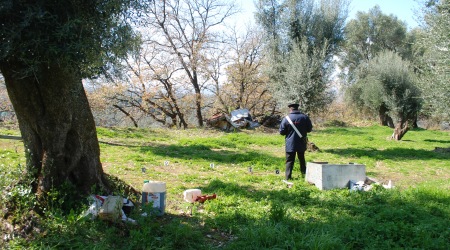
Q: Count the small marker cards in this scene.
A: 5